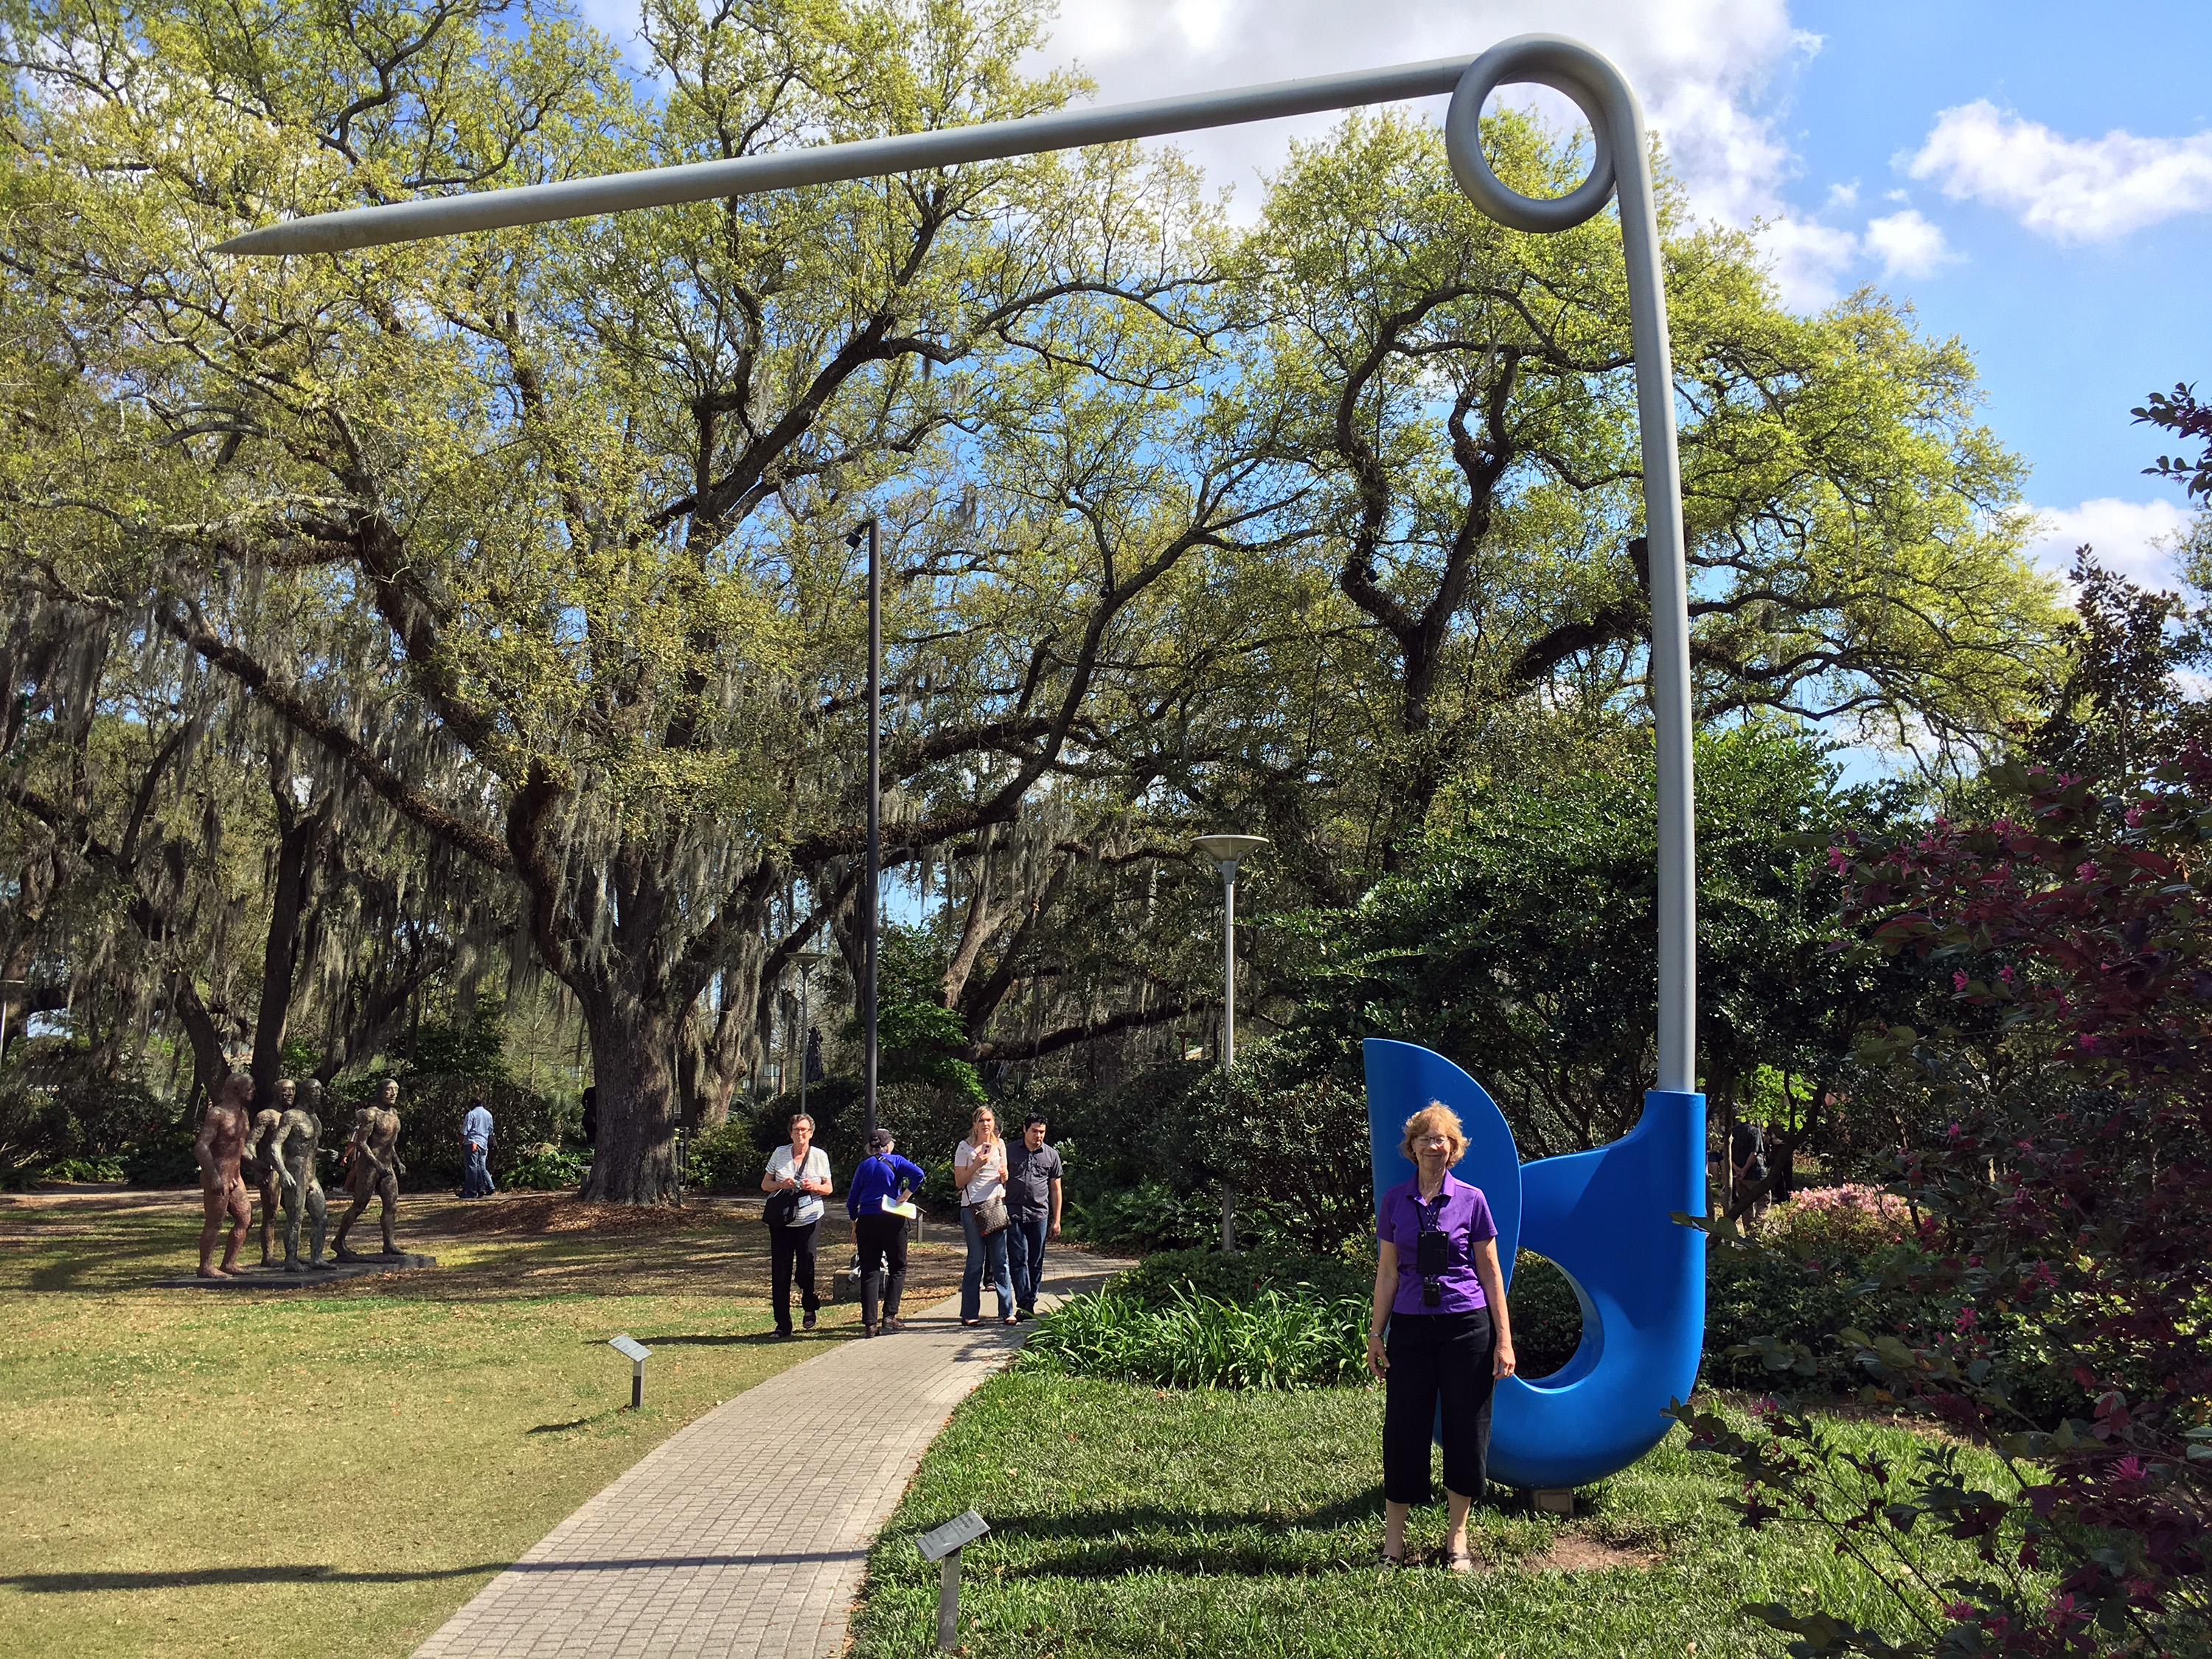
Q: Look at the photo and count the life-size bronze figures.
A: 4